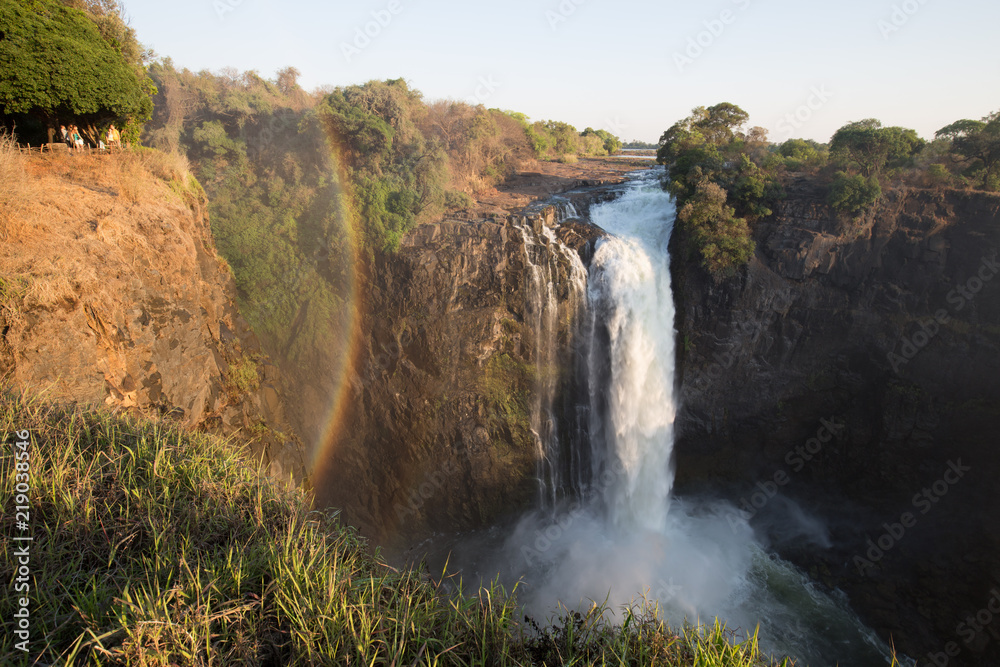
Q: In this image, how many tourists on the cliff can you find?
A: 5